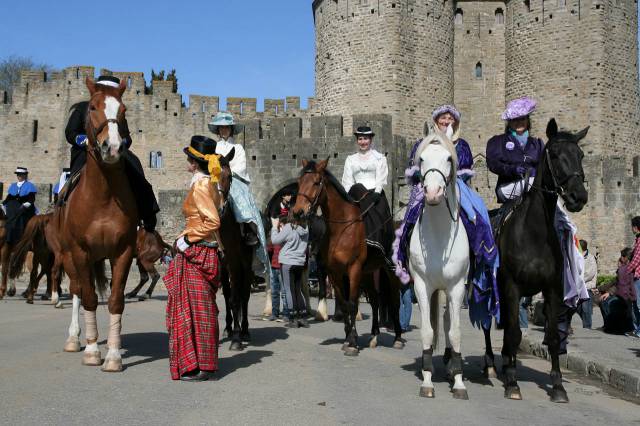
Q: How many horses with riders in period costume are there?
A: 6